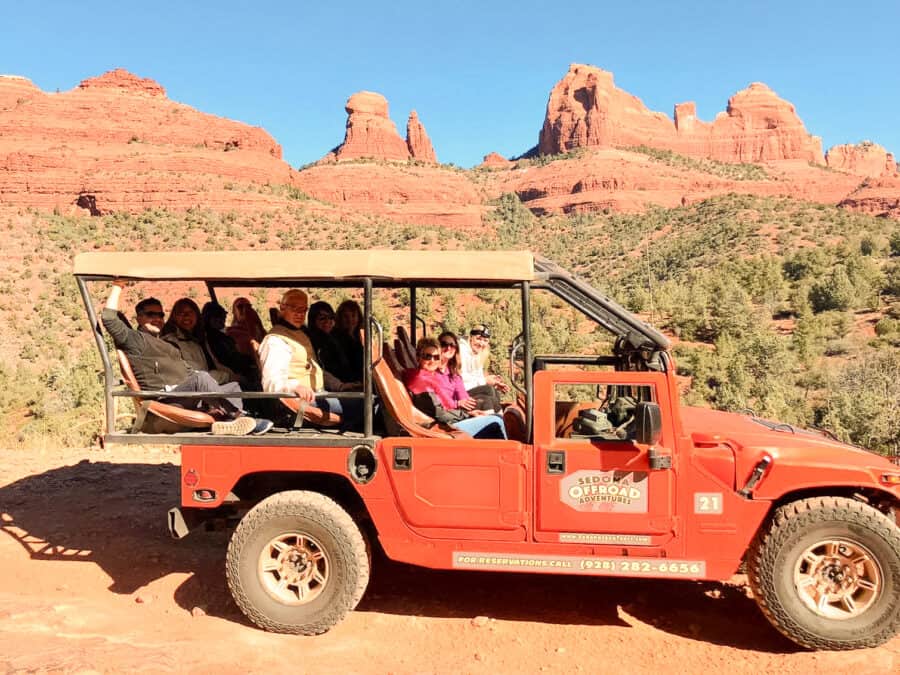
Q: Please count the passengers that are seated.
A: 10